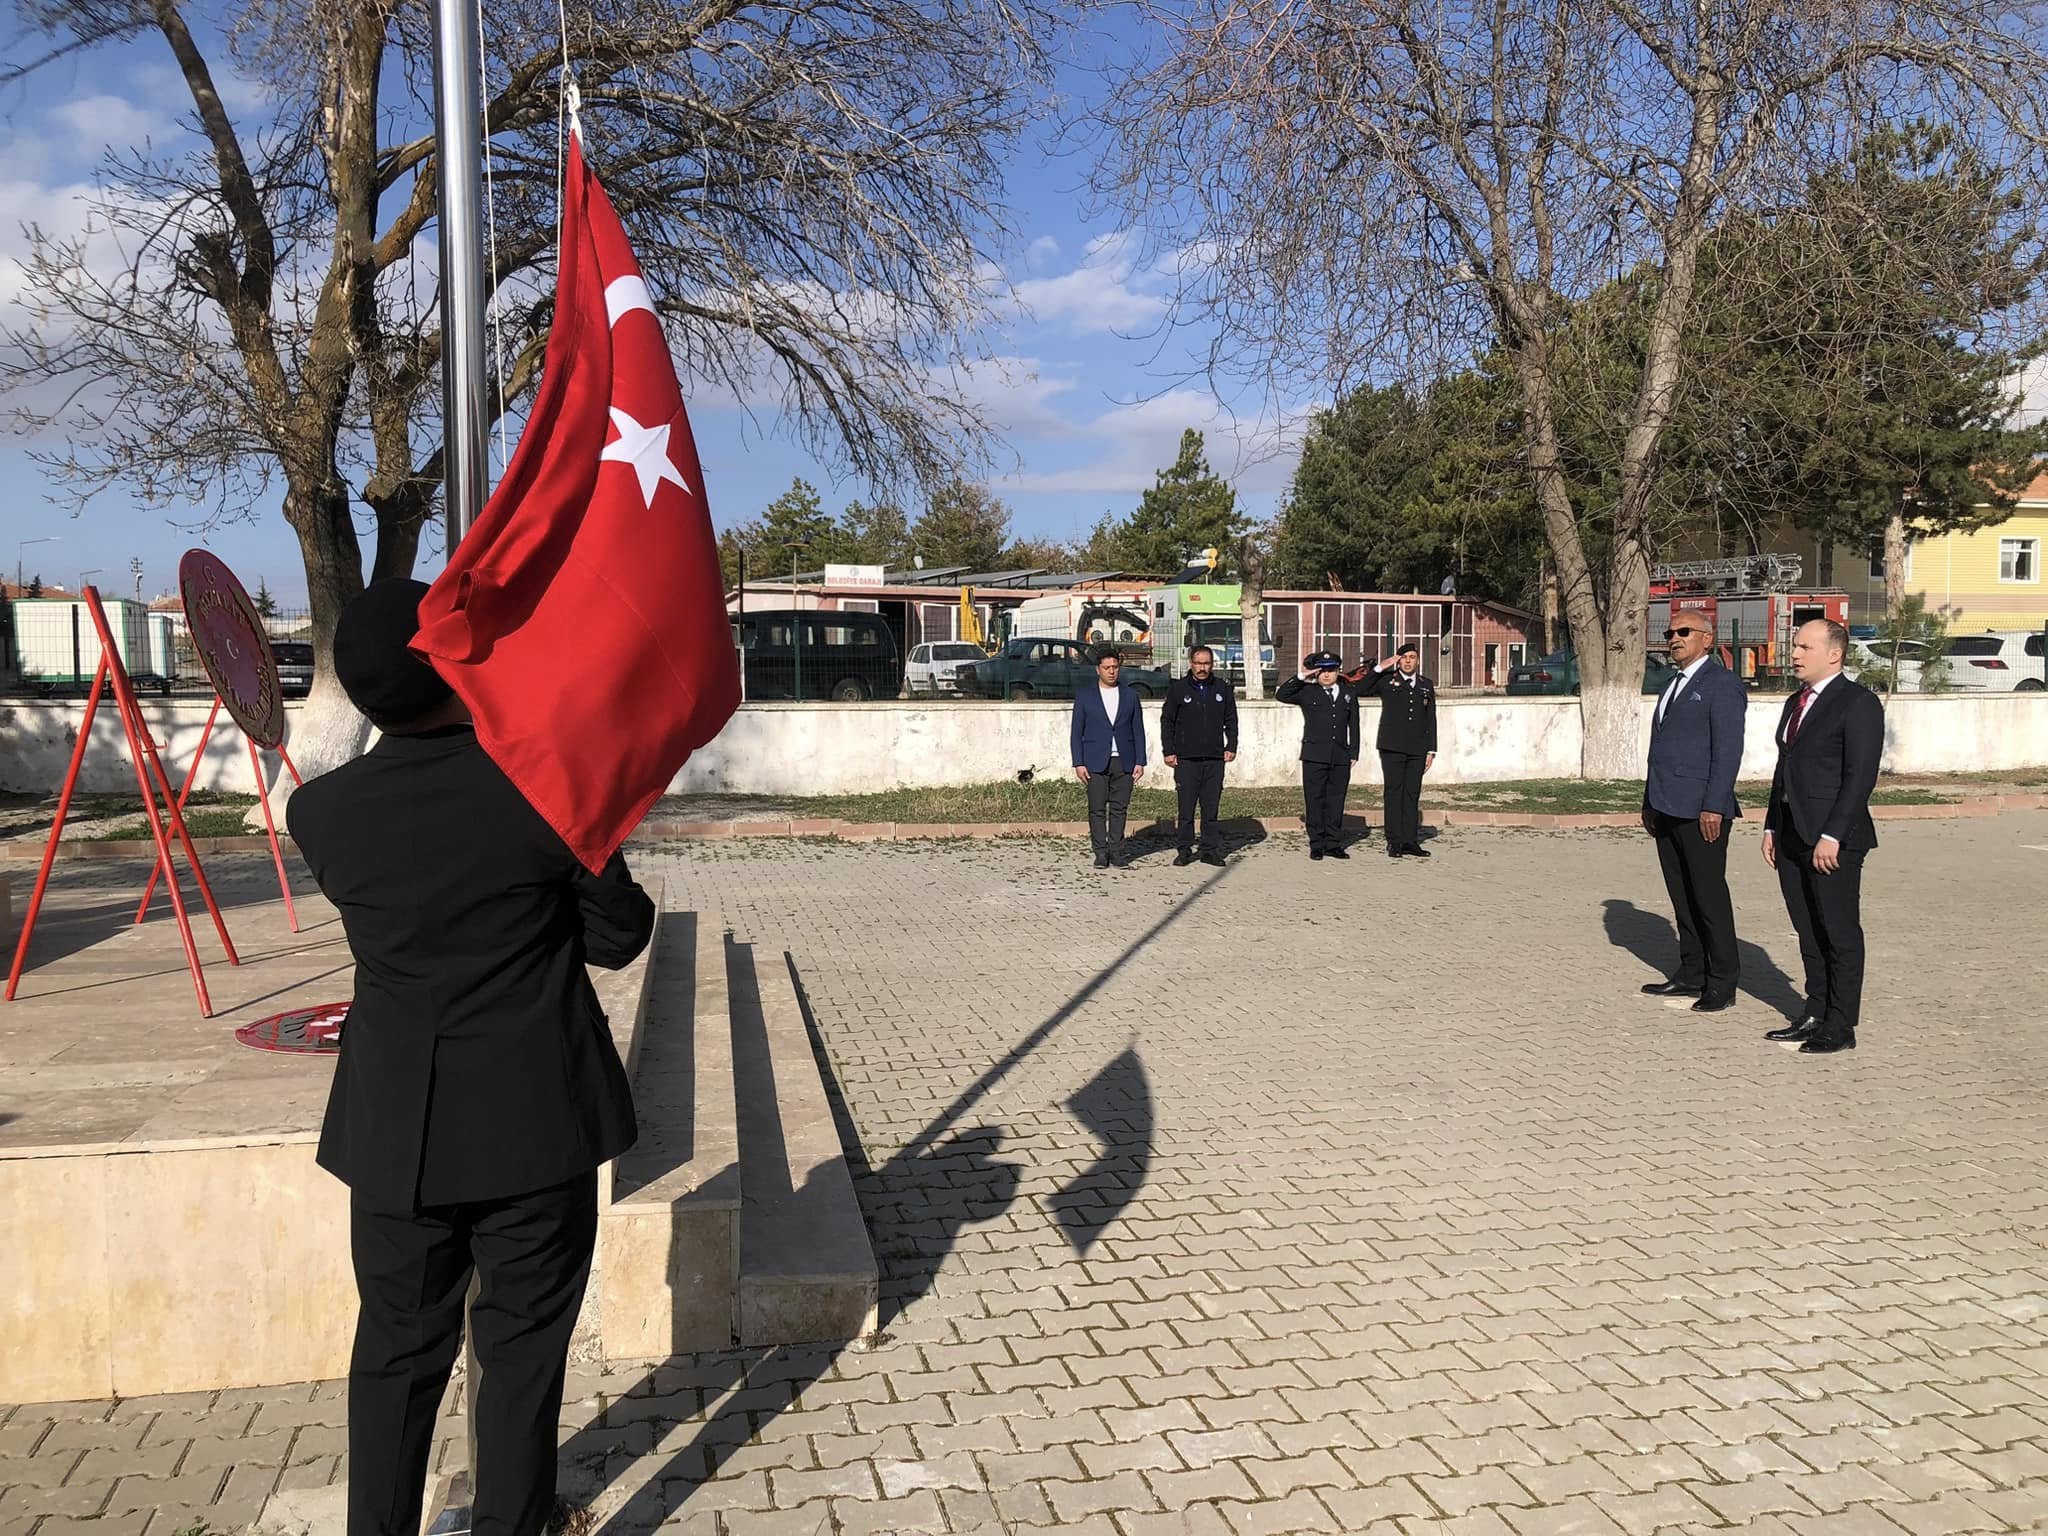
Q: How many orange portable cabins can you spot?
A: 0